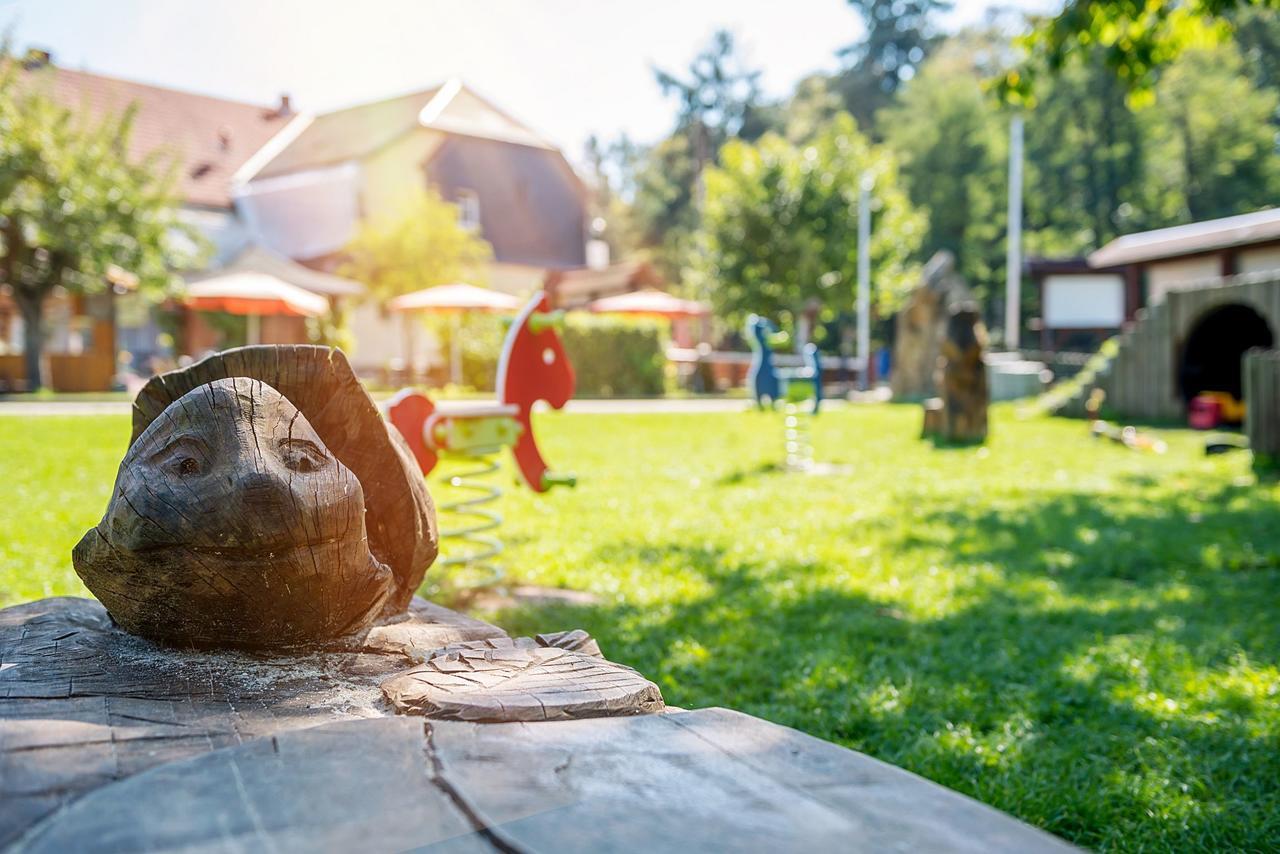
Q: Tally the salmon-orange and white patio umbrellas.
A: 3